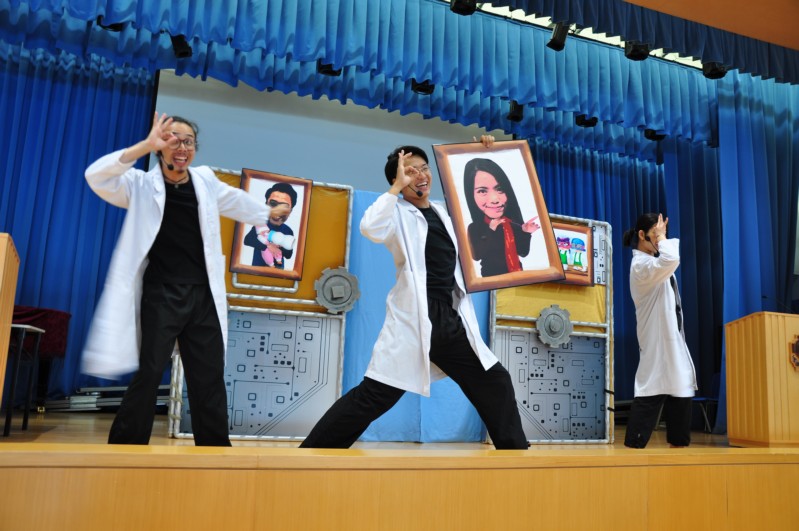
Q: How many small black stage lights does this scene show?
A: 11